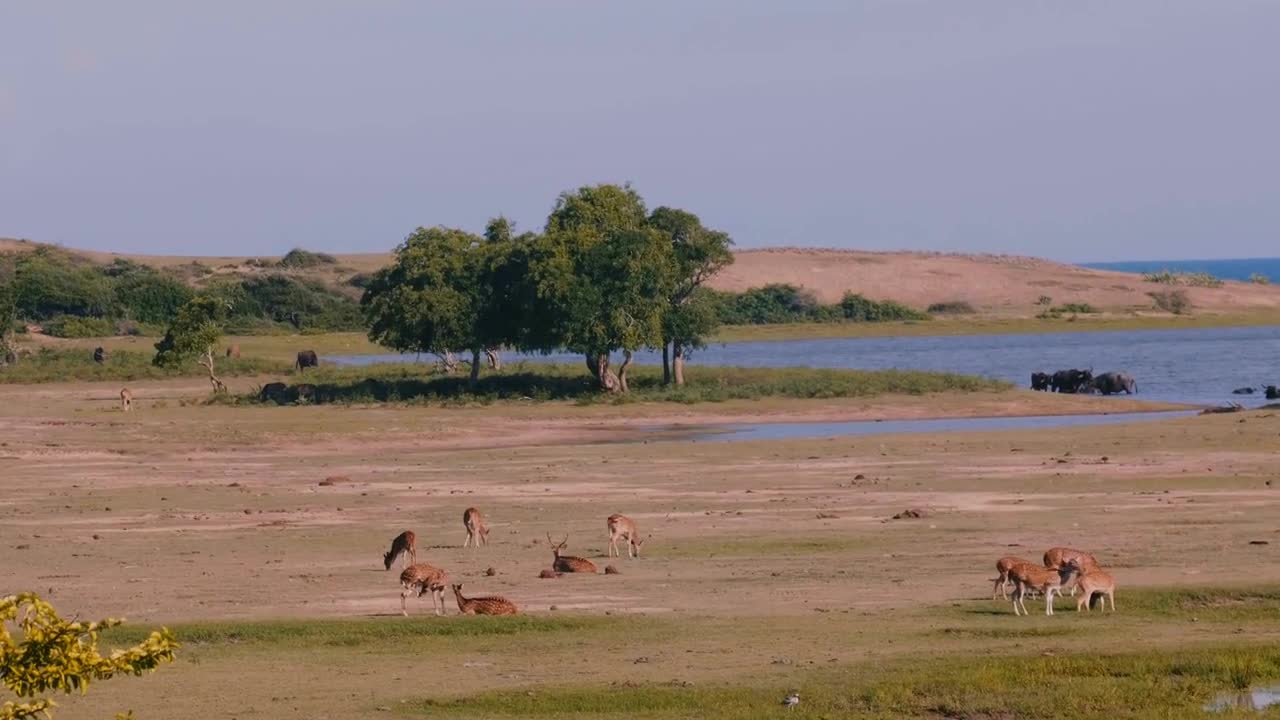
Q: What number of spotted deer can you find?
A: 11